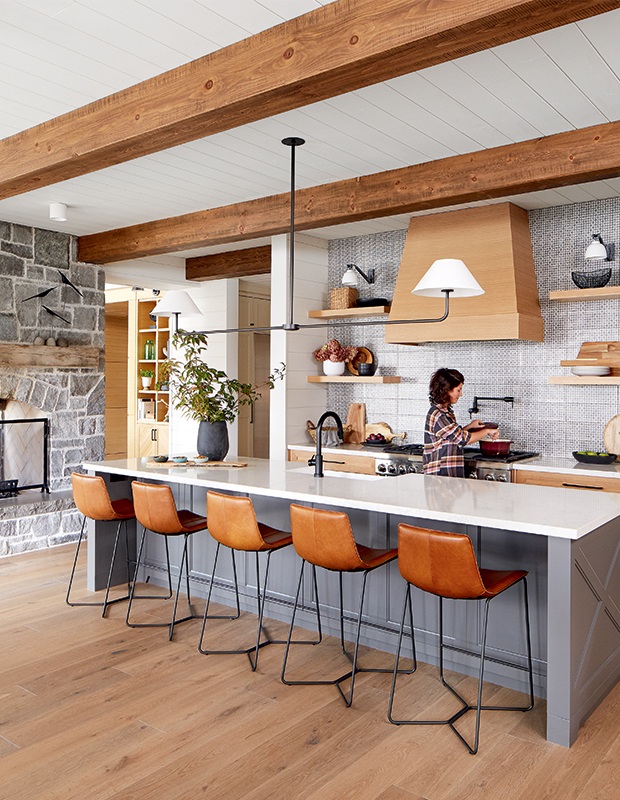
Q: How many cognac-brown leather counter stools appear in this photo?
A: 5